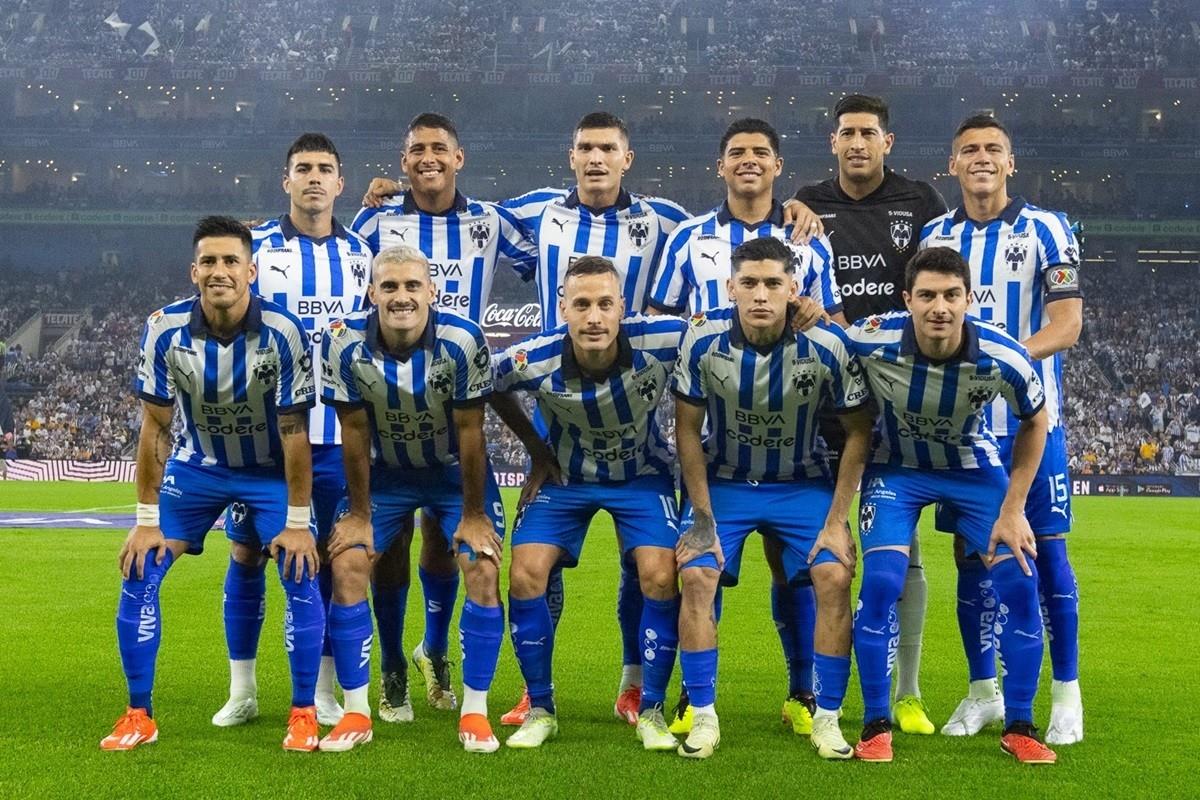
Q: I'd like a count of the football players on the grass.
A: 11